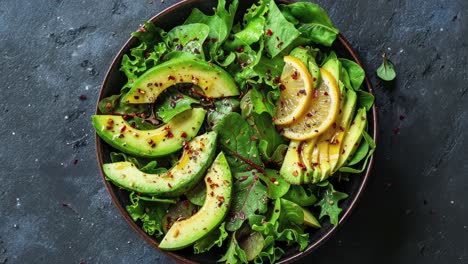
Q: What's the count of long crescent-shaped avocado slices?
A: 4